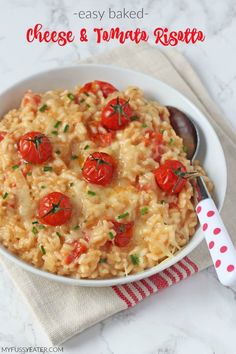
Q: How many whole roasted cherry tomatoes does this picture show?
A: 5